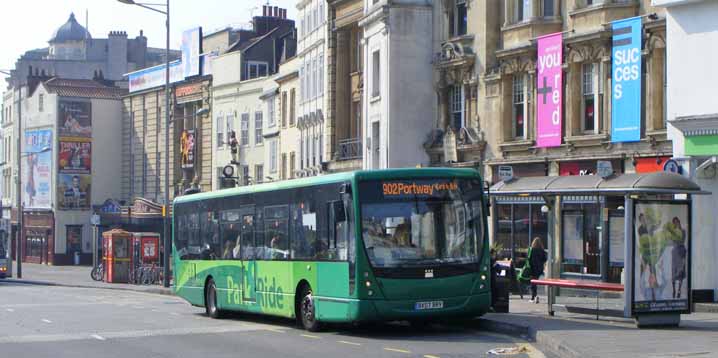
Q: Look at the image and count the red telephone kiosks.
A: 2